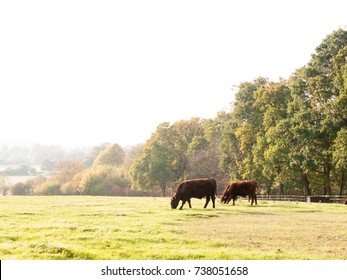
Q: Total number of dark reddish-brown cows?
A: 2